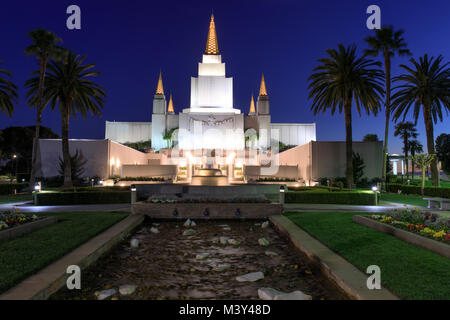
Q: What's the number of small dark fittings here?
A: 3